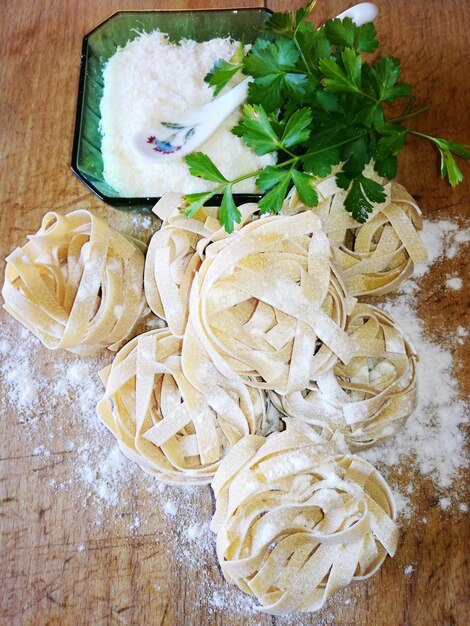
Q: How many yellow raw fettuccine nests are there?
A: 7